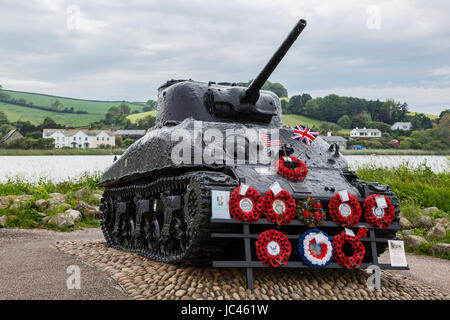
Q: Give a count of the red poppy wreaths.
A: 7